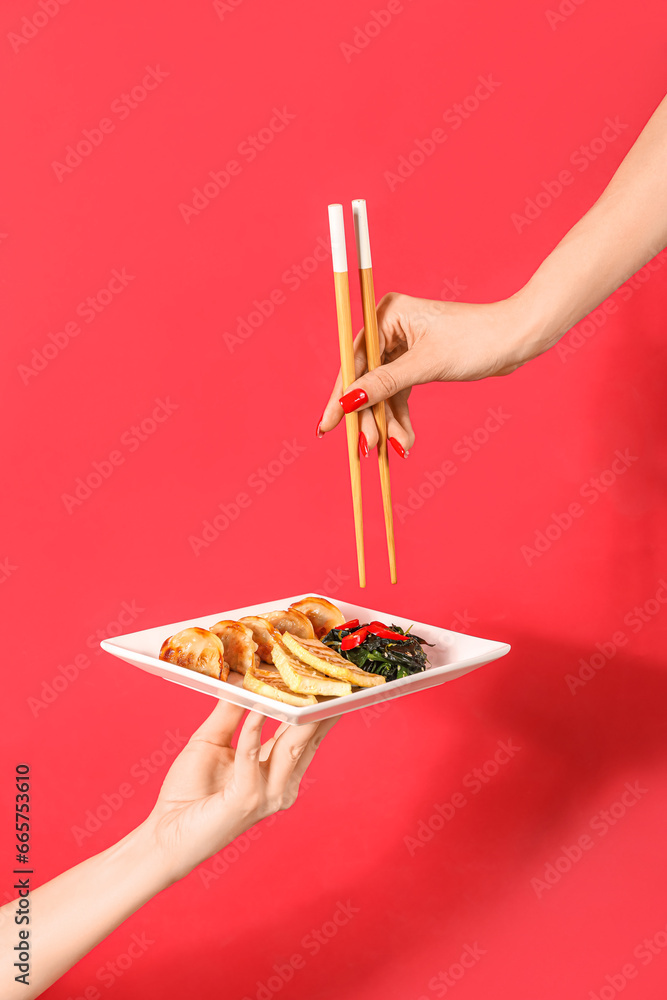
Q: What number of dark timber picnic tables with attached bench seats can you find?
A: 0